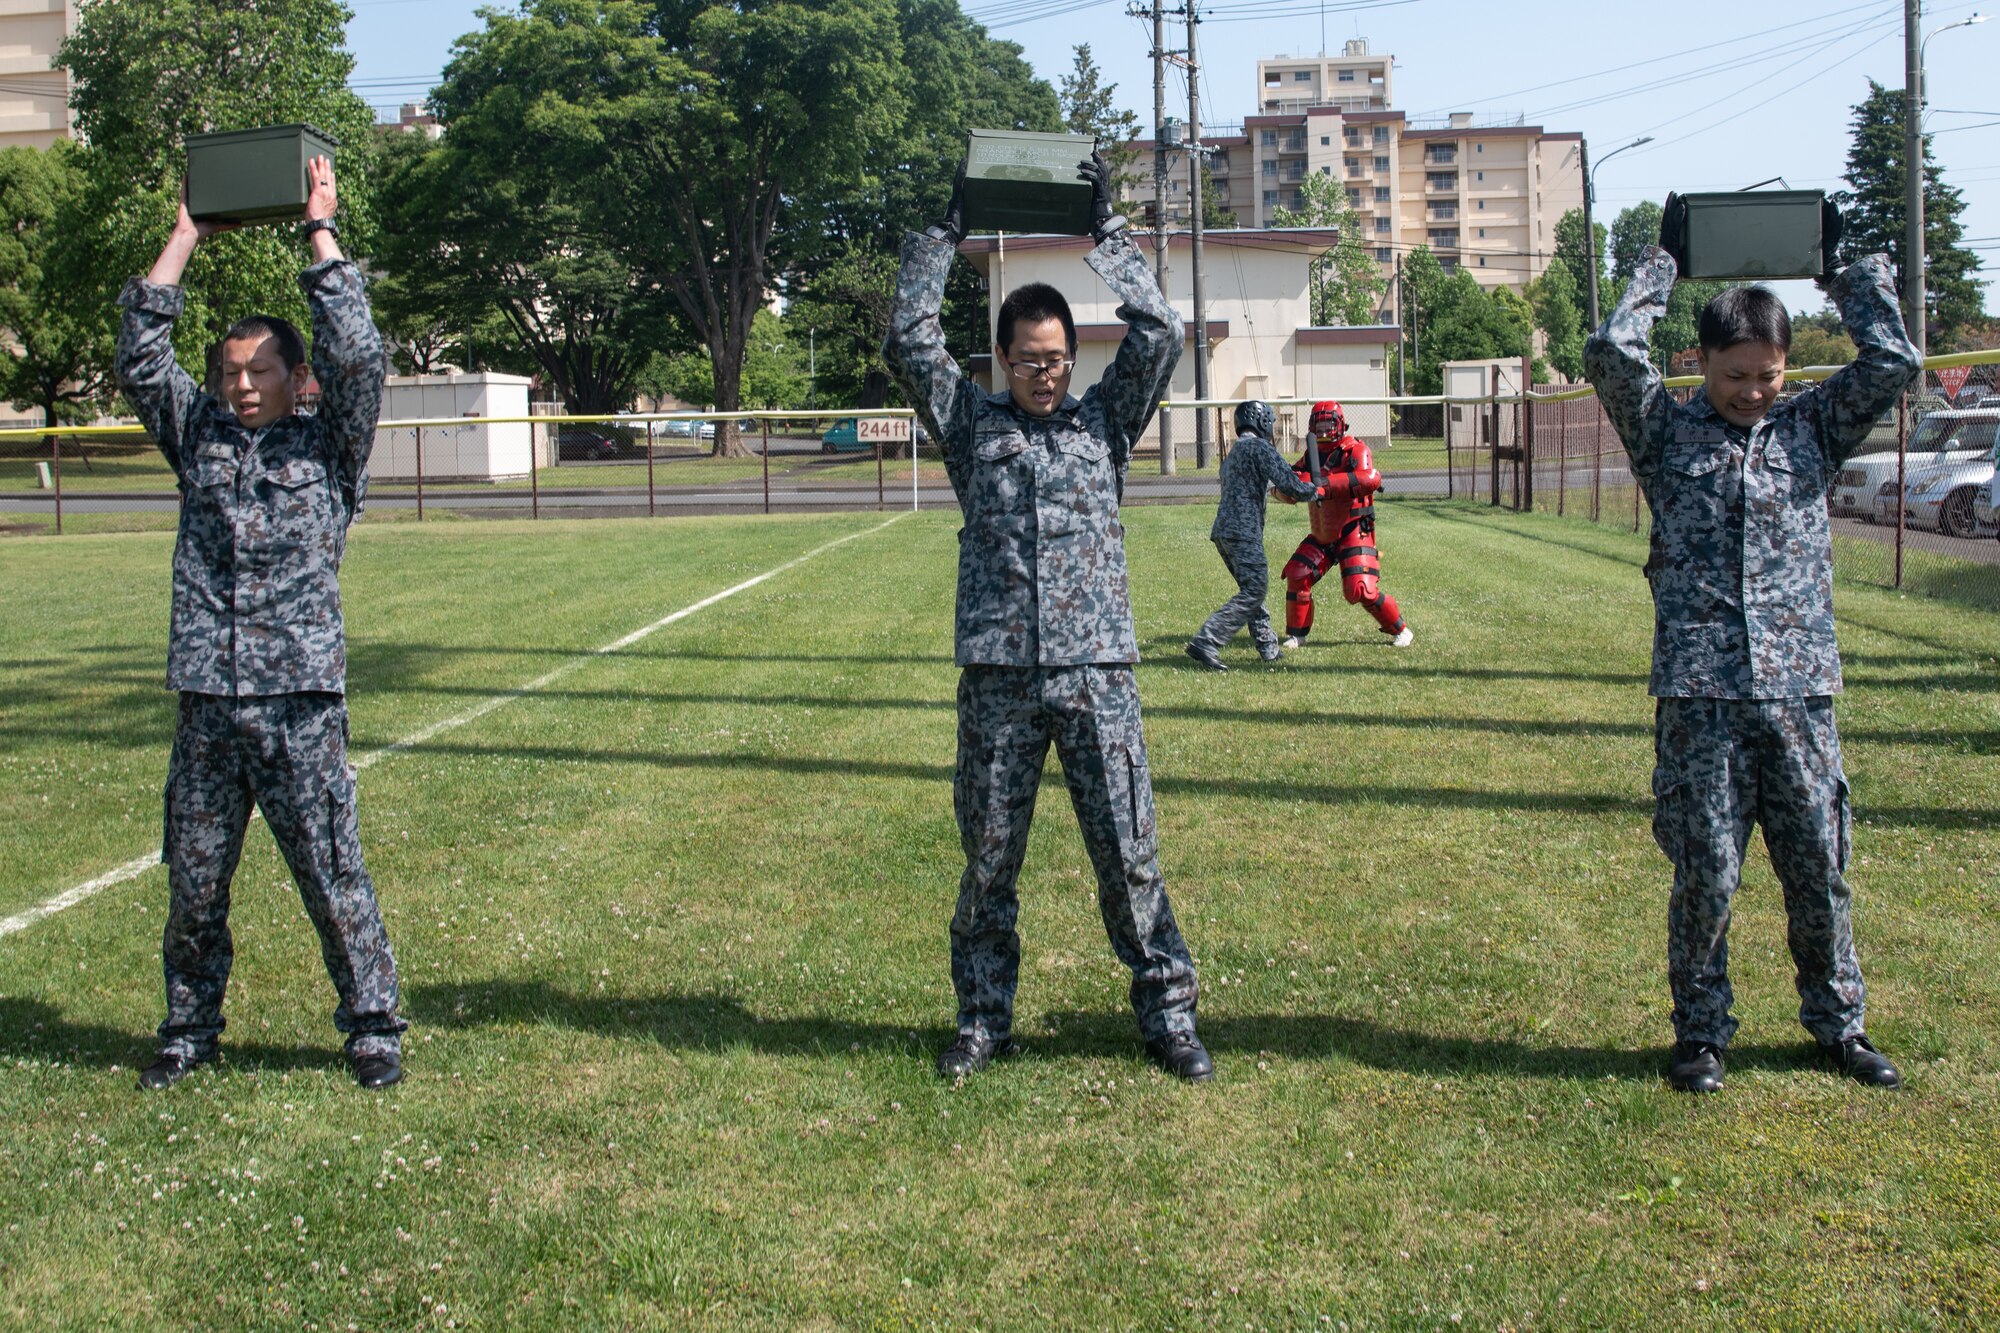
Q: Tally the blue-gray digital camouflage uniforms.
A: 4